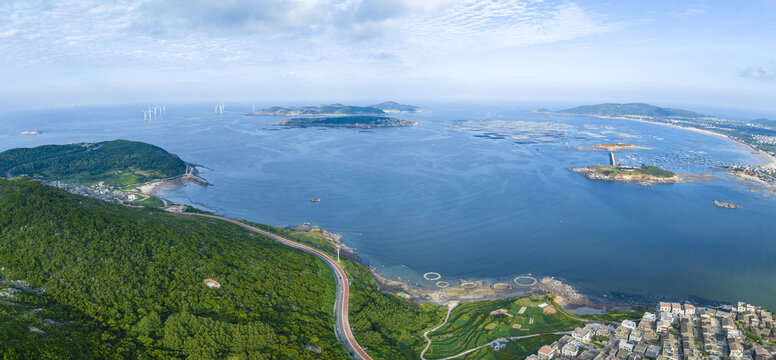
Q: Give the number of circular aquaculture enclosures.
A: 5